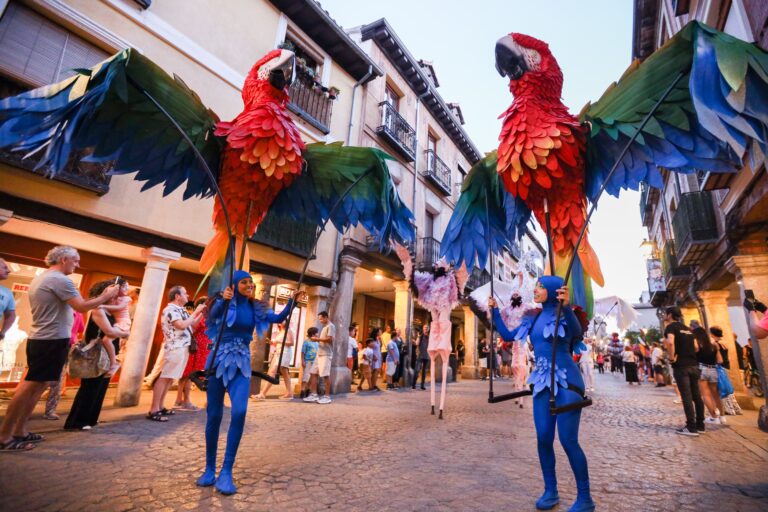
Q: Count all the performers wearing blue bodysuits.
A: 2